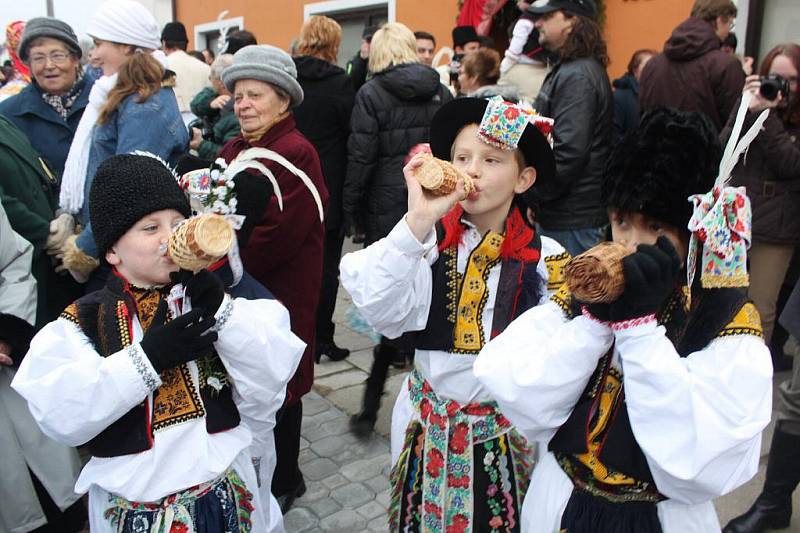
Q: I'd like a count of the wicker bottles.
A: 3